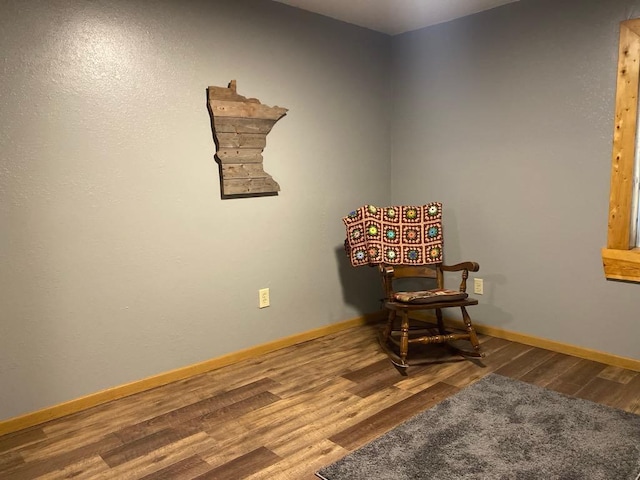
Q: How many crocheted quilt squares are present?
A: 15